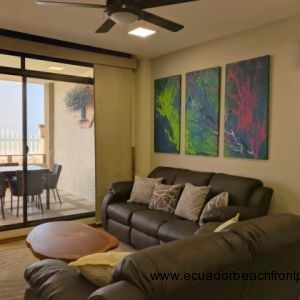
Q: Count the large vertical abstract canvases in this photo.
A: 3